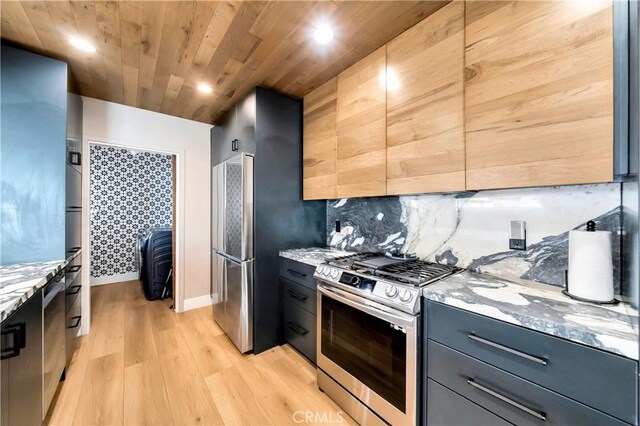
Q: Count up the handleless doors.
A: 4